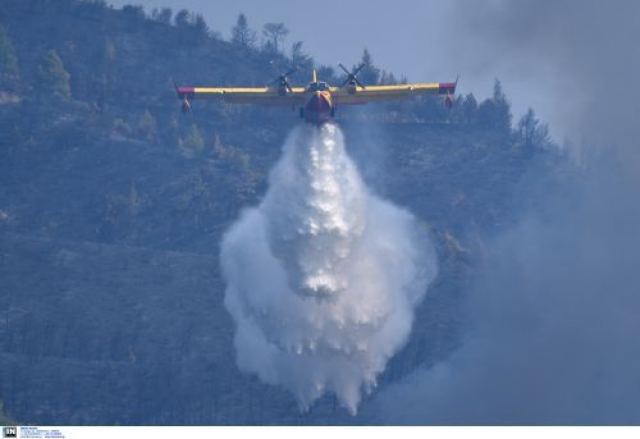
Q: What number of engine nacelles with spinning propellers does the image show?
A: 2